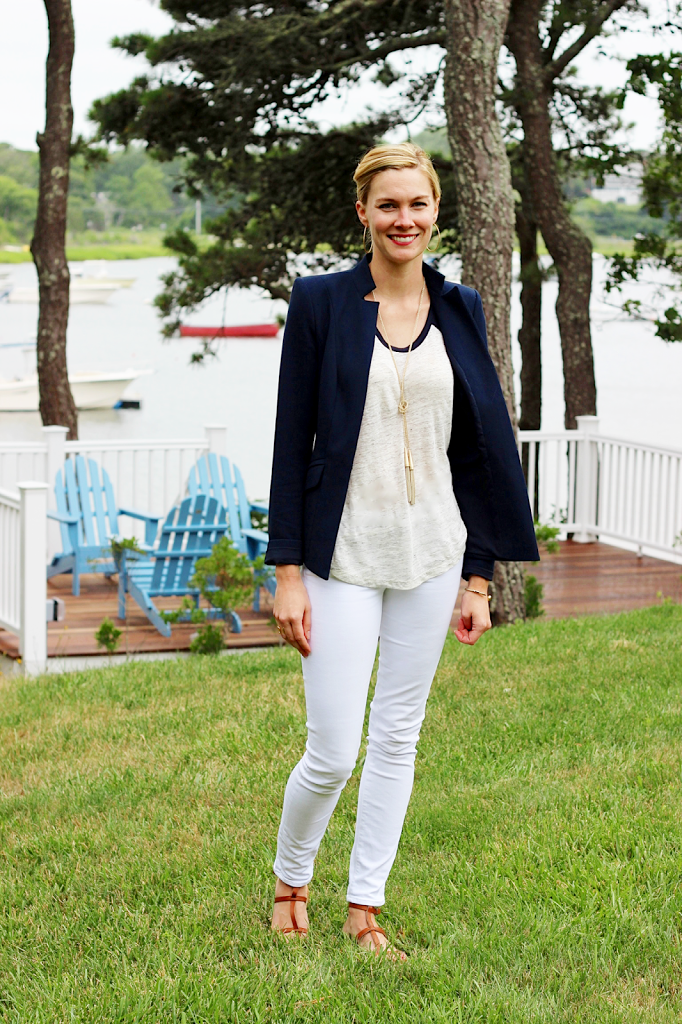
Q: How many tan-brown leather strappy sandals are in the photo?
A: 2